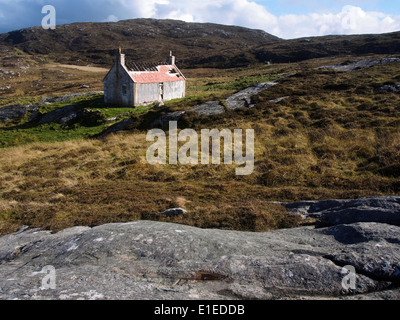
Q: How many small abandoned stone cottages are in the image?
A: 1